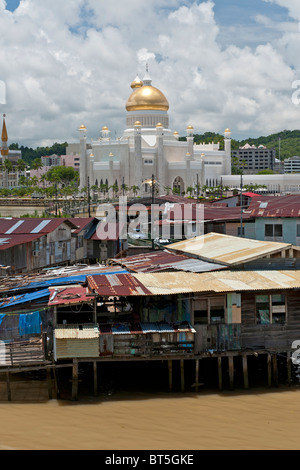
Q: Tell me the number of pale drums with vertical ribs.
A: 1